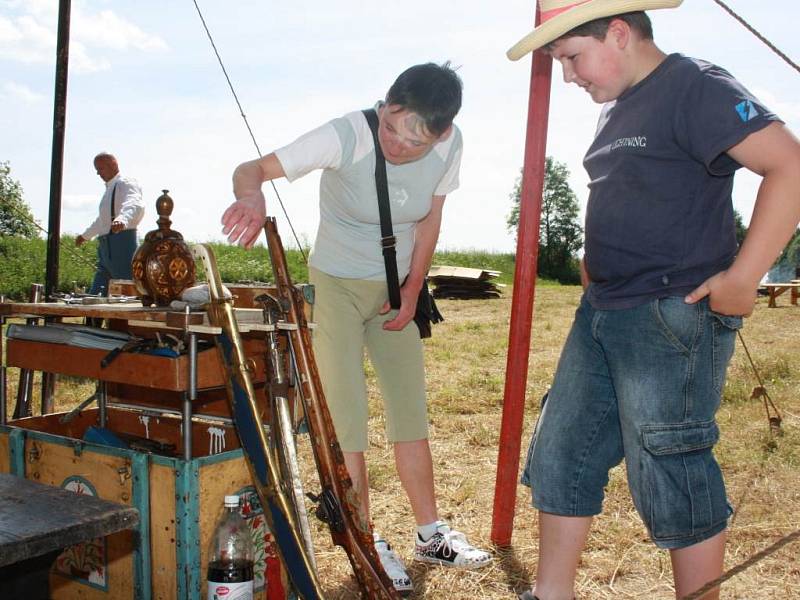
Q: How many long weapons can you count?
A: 3